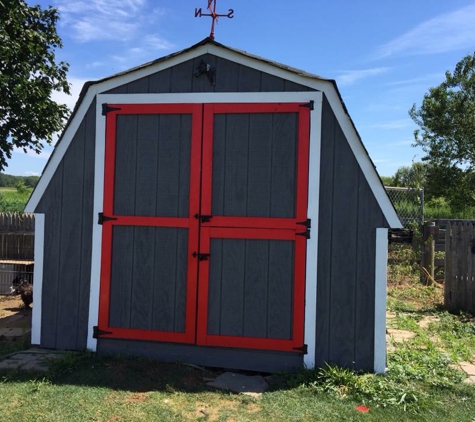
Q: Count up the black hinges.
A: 7